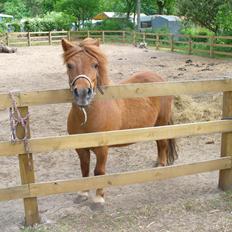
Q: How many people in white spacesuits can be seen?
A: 0